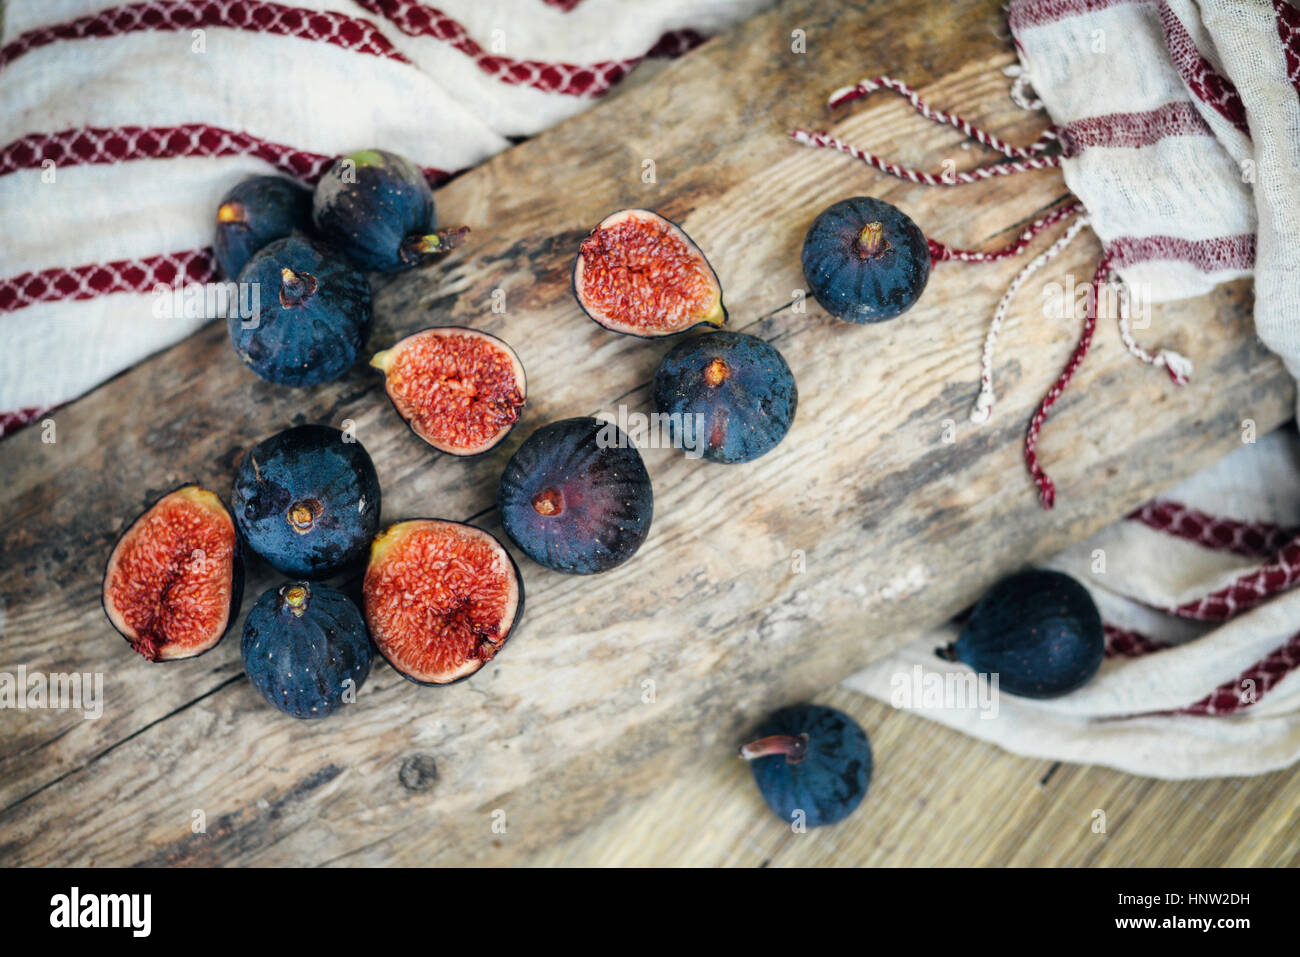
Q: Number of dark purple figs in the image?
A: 10